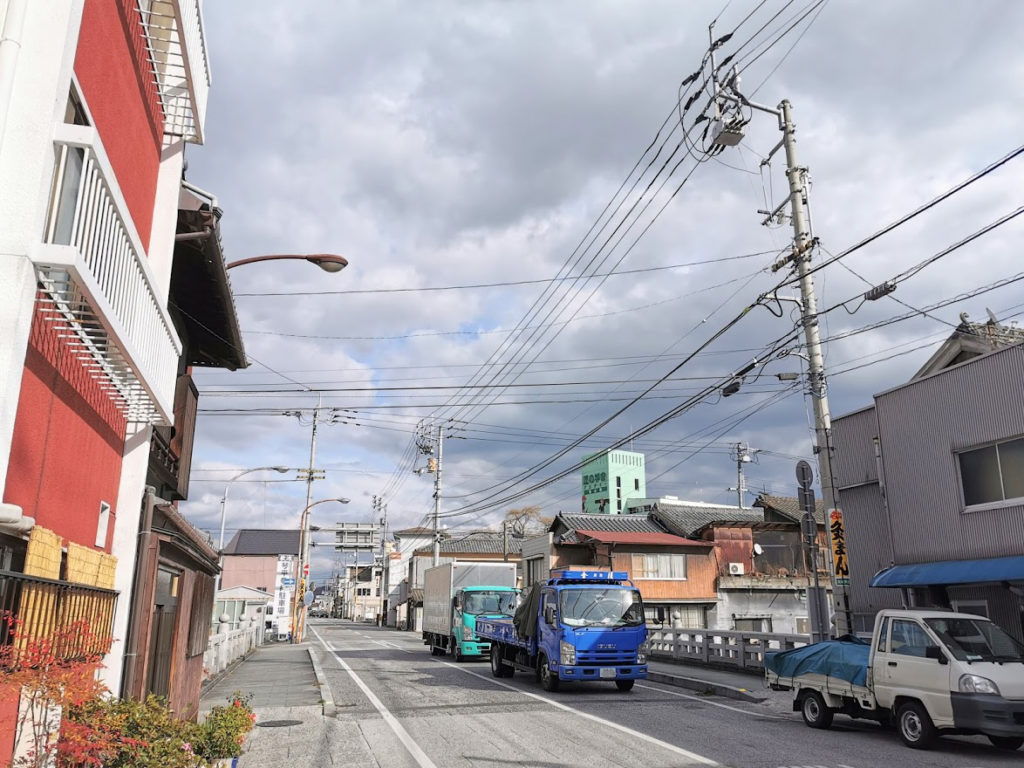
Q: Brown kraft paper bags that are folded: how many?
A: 0